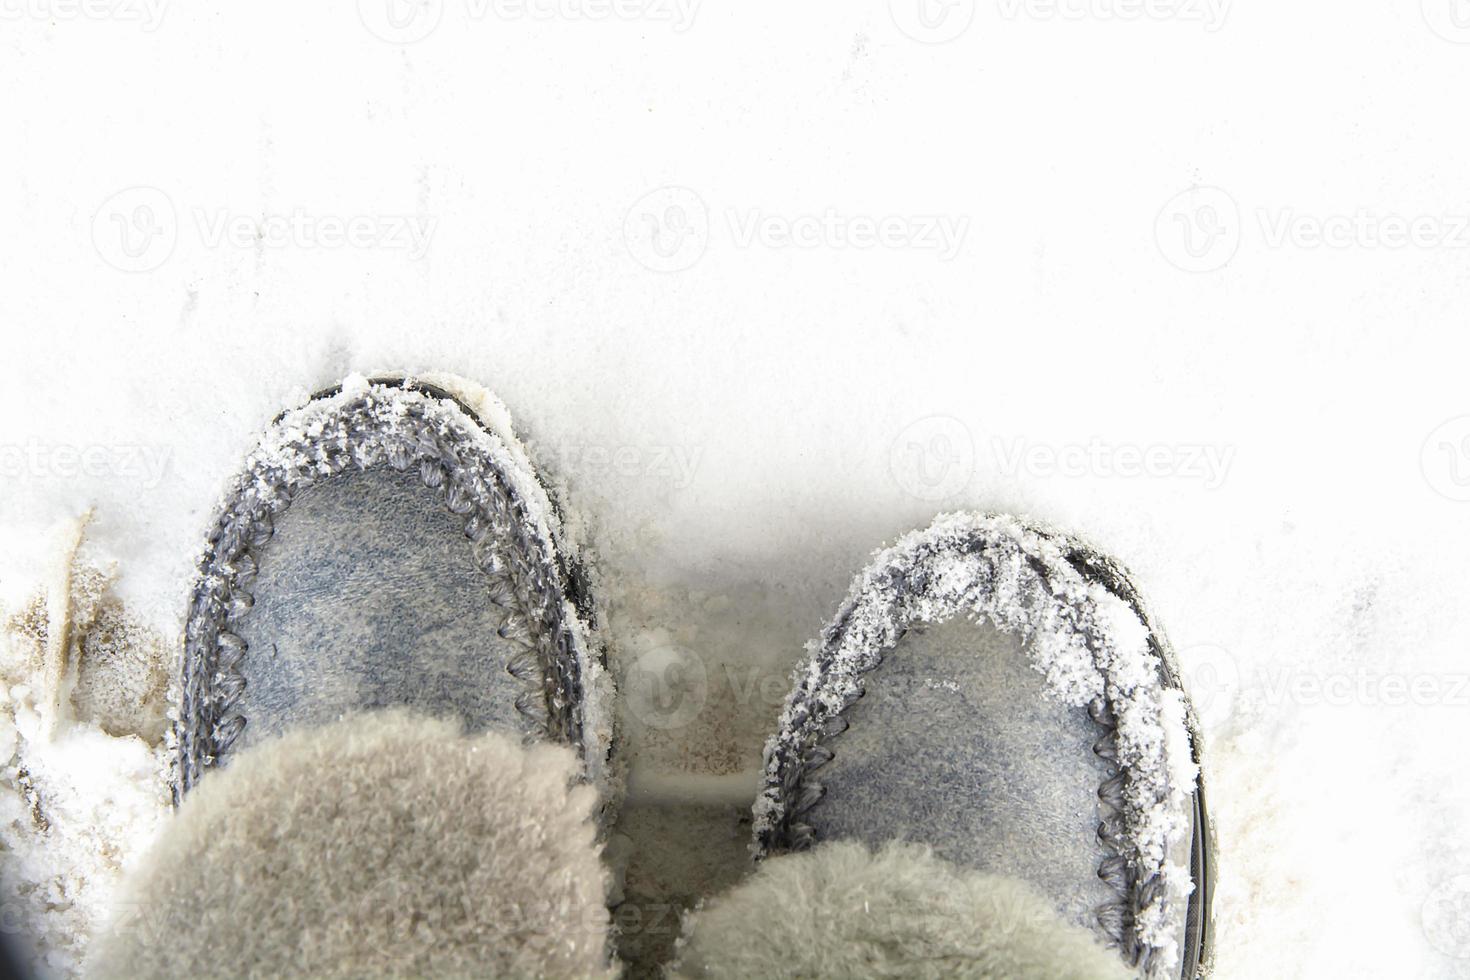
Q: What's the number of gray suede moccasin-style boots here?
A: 2